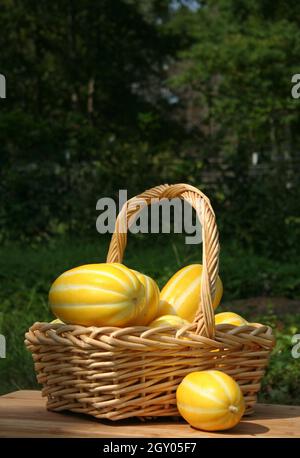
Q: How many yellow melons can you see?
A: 6